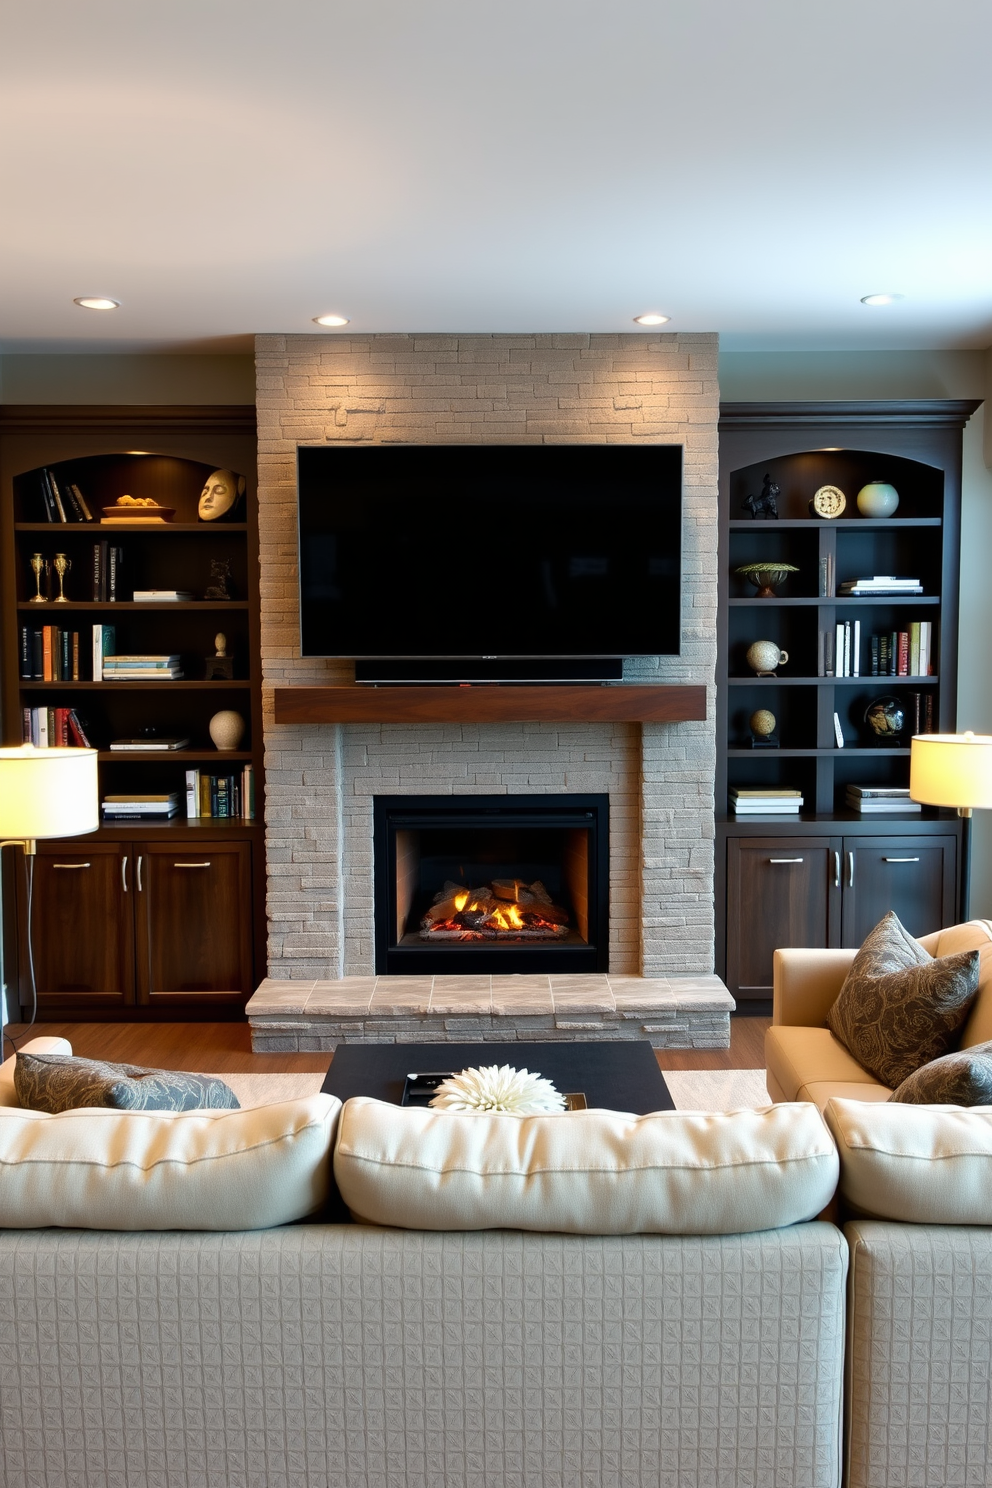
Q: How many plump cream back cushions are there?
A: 3